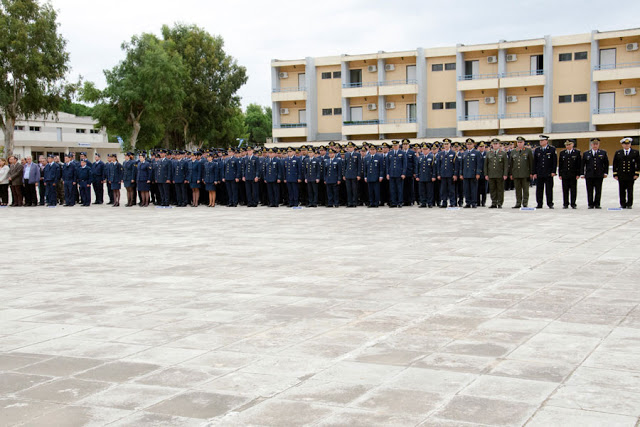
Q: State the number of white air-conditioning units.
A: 12